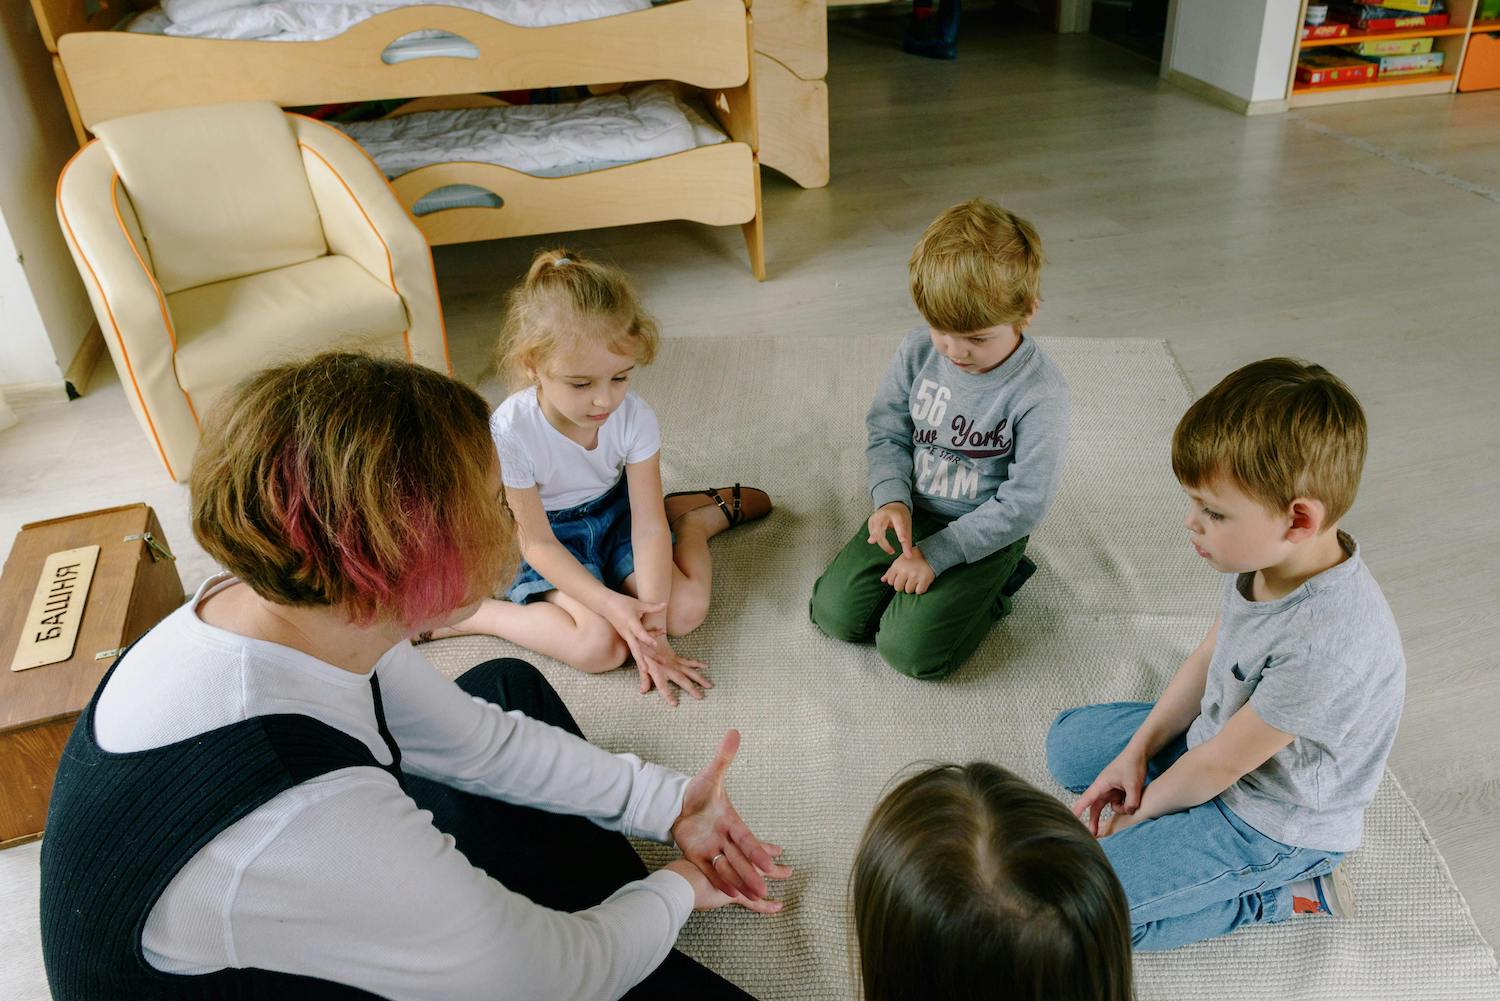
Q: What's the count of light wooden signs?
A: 1